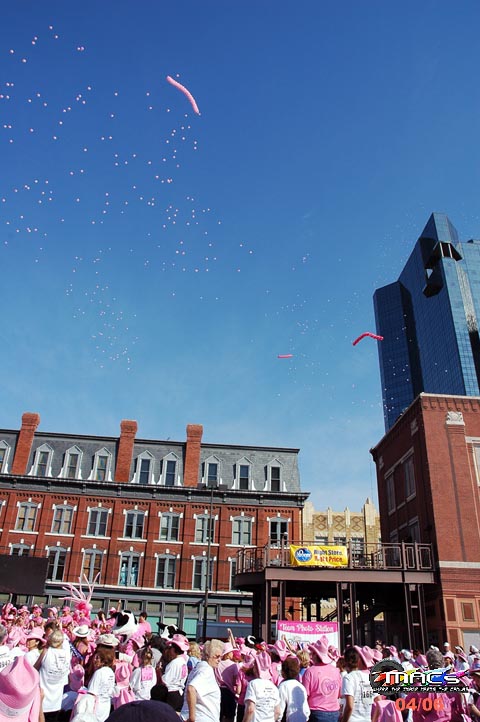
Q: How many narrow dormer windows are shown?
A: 9